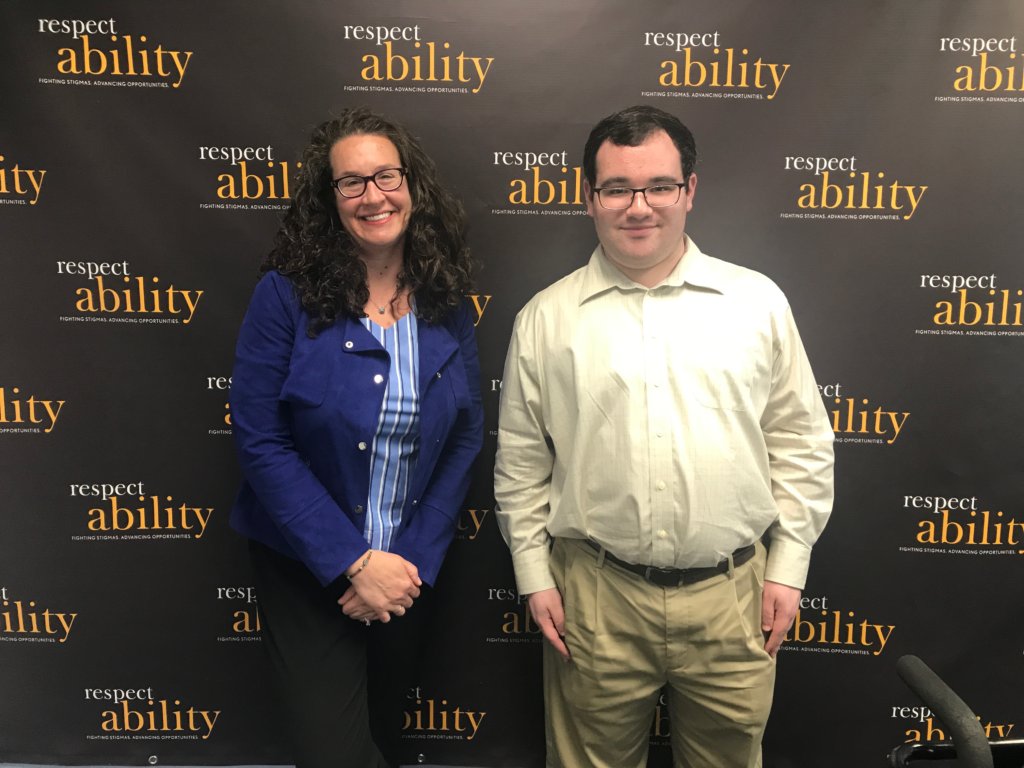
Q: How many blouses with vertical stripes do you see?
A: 1